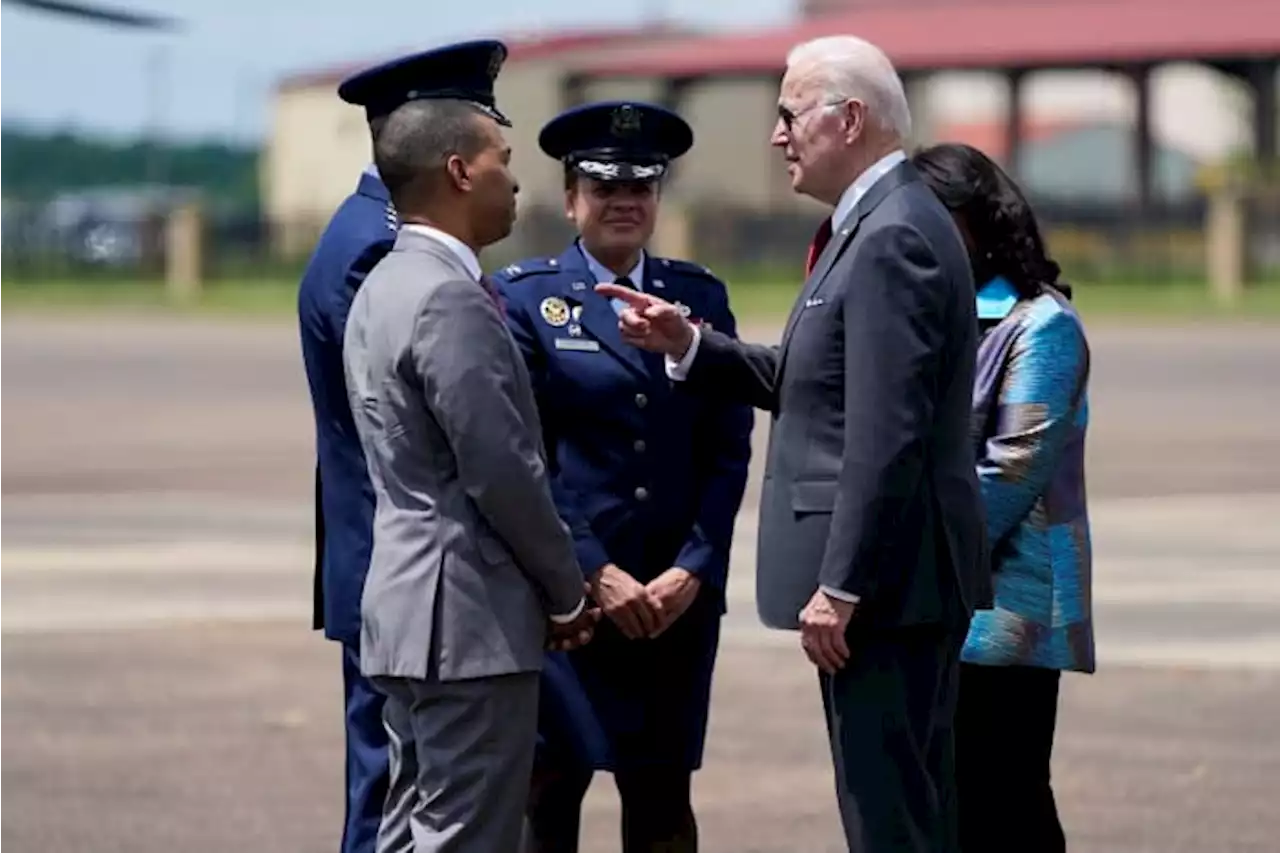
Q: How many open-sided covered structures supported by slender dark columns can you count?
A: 1